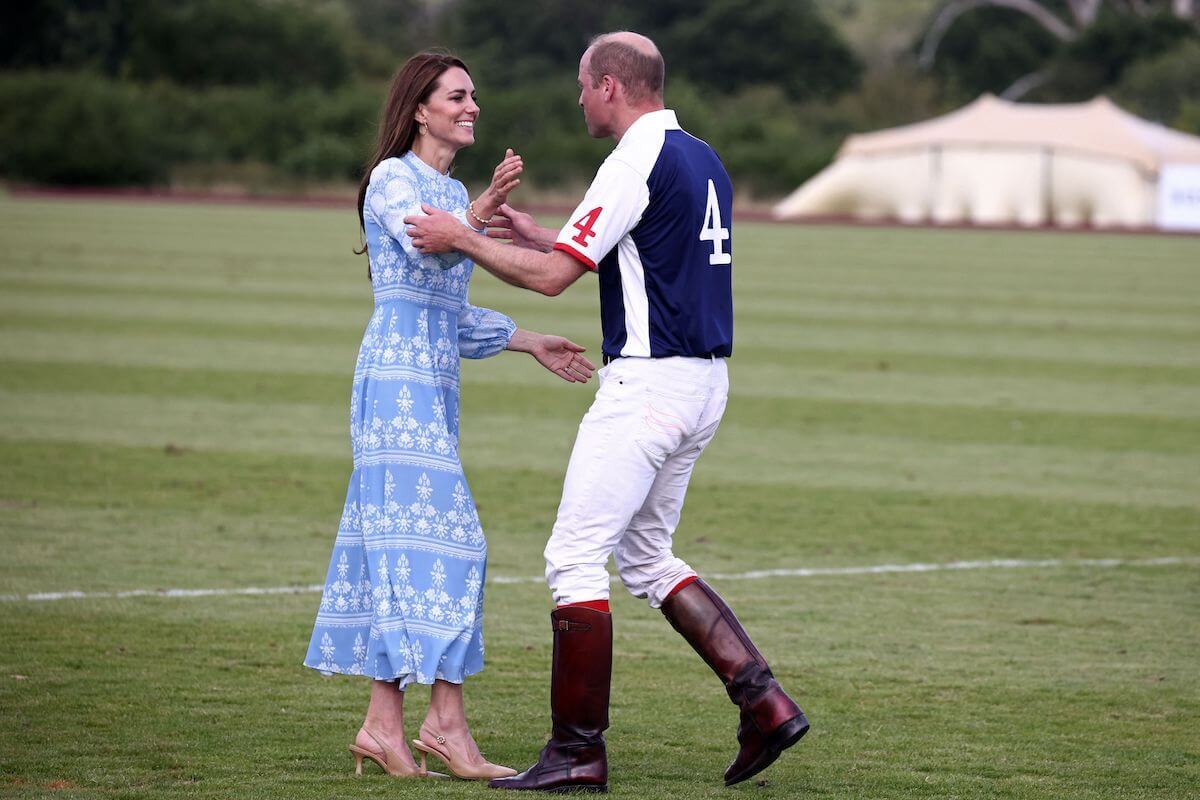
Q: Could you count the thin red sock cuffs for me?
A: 2